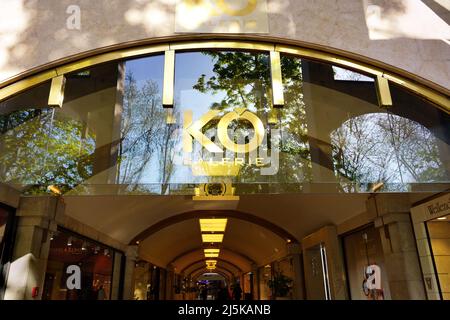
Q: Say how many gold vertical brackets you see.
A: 4